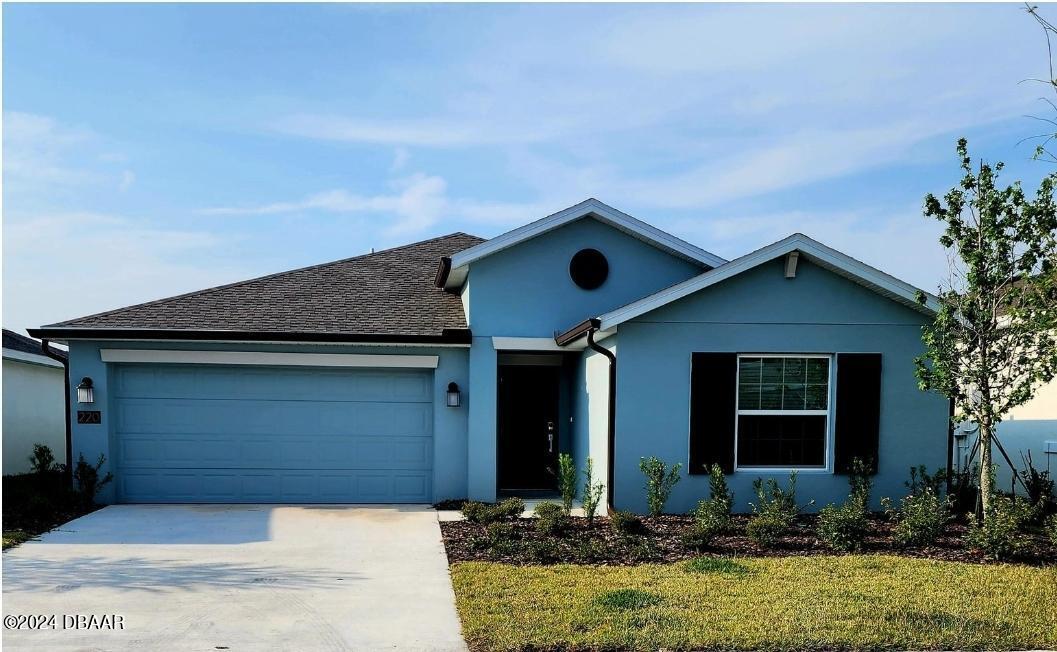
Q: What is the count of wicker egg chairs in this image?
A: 0